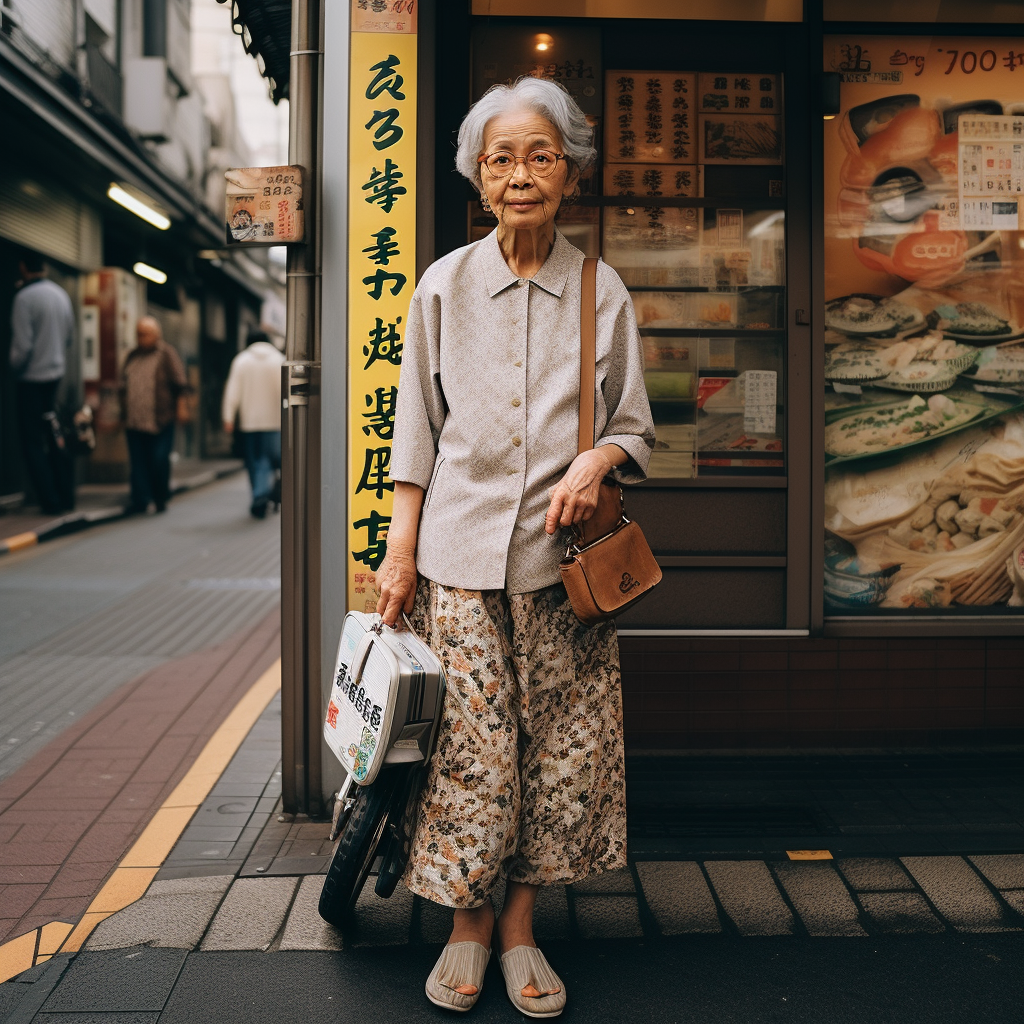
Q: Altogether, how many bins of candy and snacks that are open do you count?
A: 0